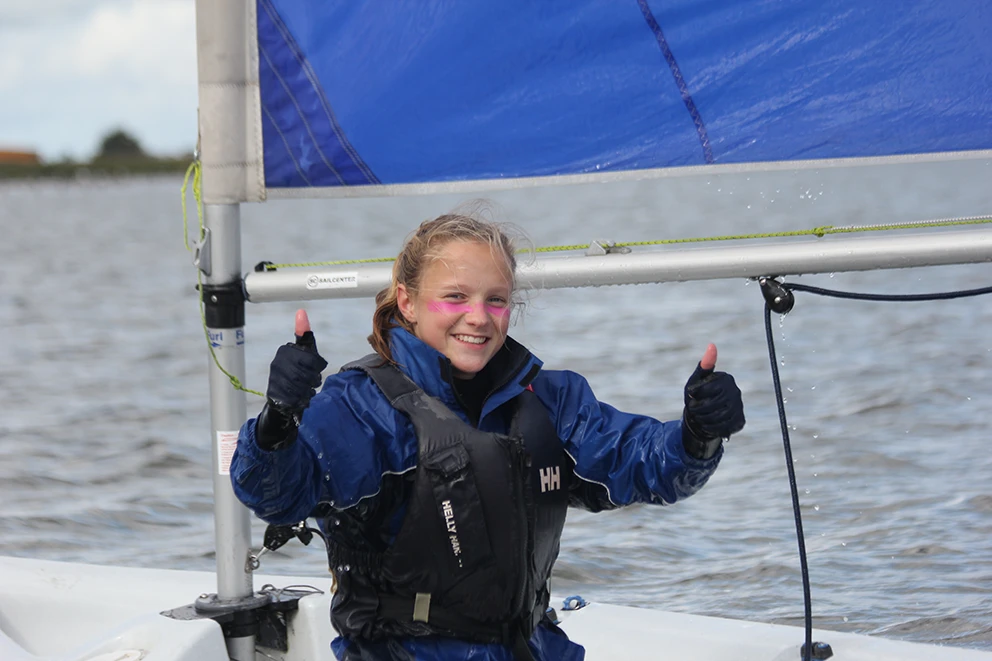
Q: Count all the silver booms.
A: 1